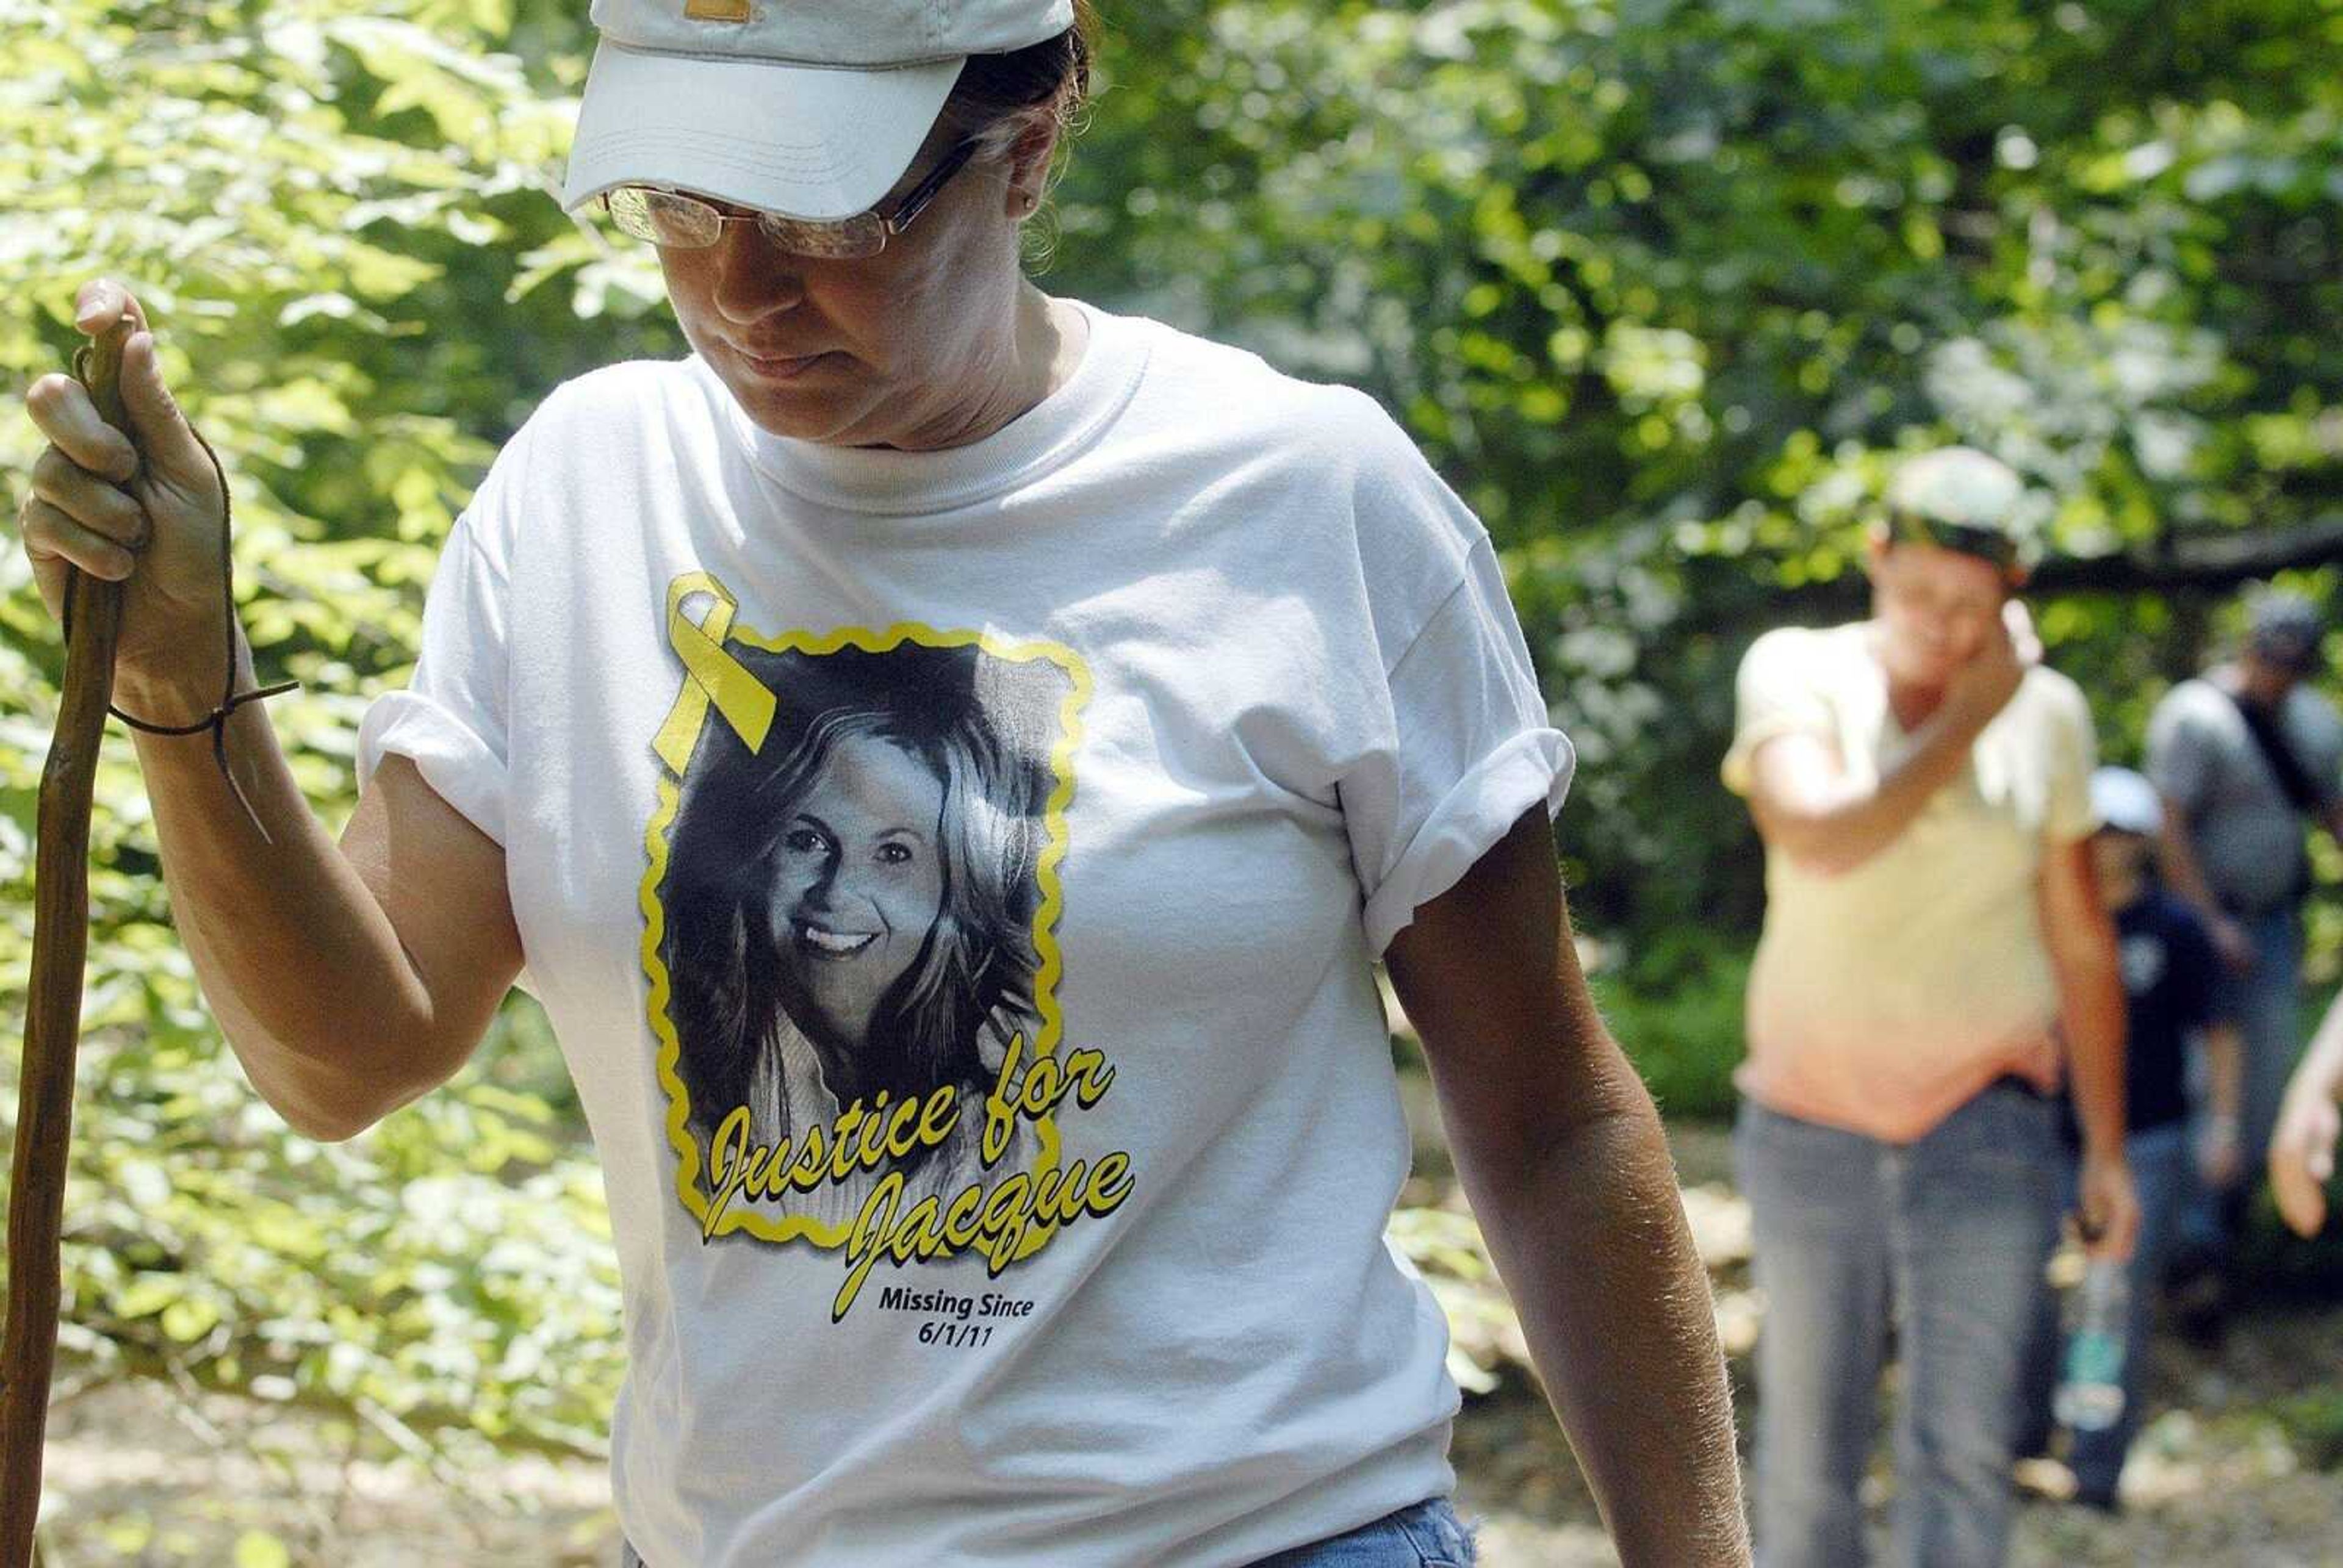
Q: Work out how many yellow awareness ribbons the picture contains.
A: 1